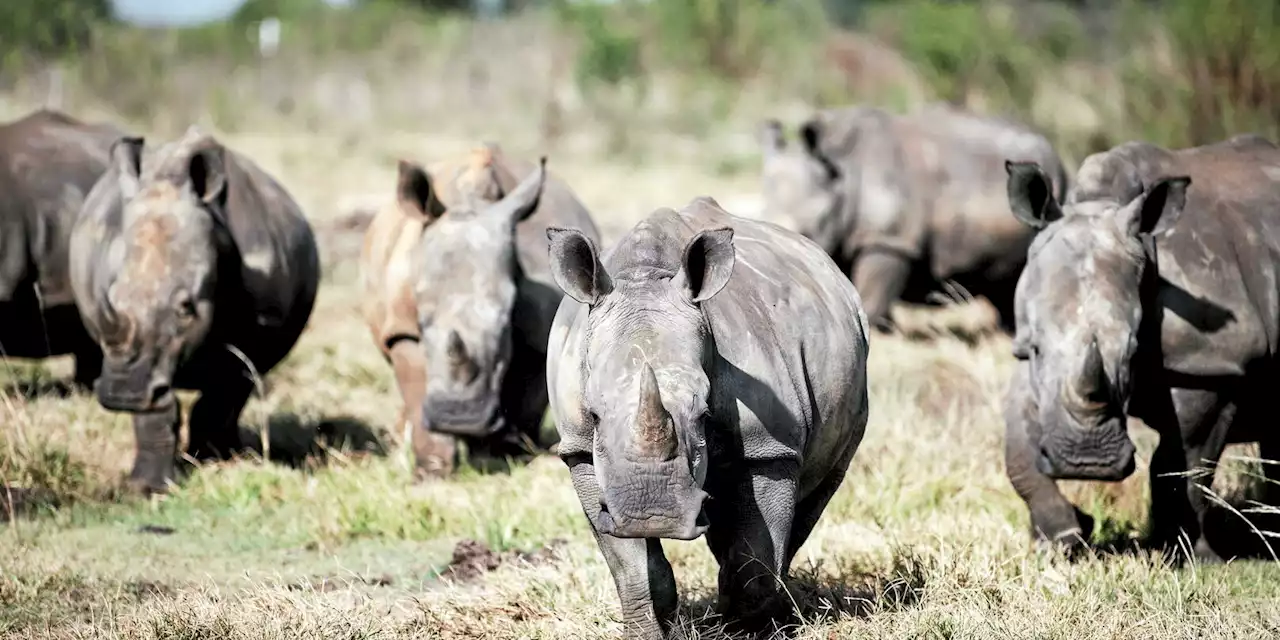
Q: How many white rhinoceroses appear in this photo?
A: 6